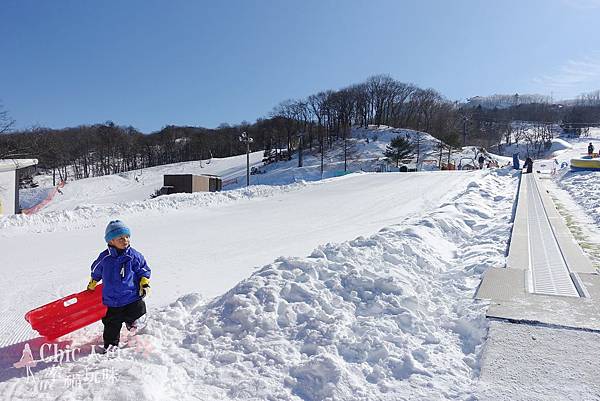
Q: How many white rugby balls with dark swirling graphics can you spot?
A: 0